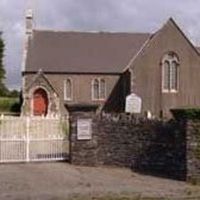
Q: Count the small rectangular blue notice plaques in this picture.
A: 0